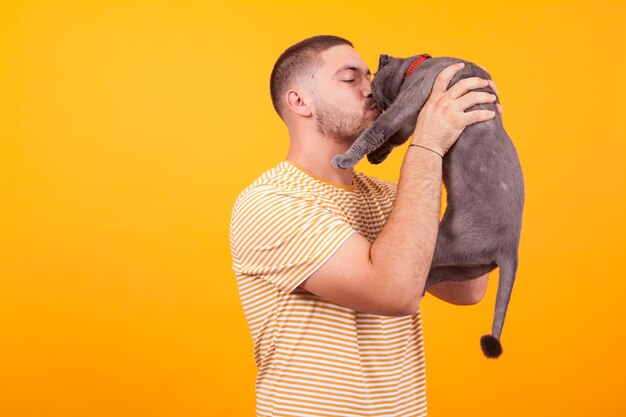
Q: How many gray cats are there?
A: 1